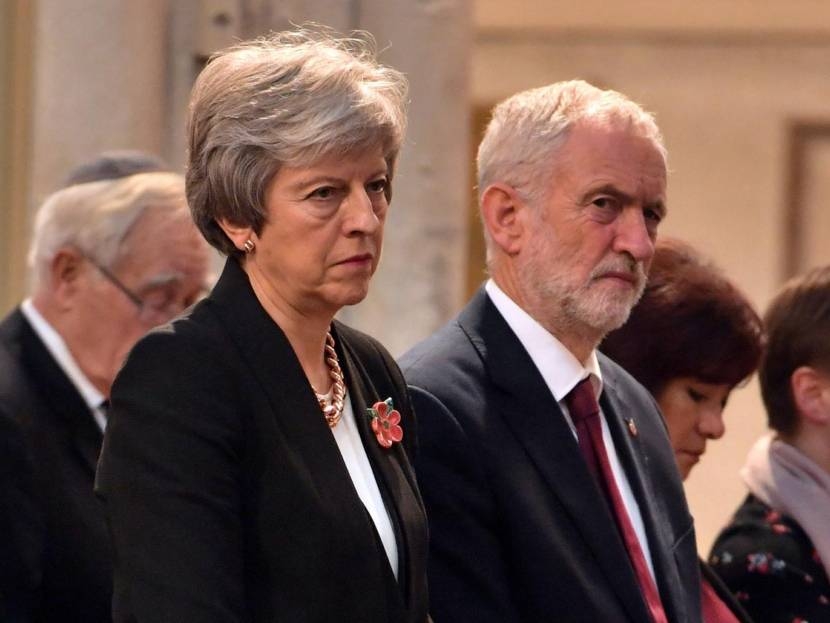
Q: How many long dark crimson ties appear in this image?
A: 1